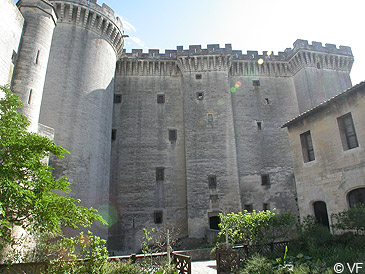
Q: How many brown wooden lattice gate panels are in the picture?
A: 2